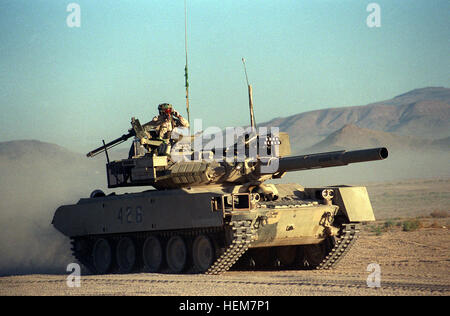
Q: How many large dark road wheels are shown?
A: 5